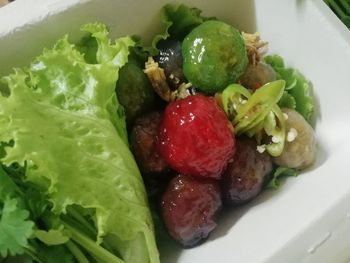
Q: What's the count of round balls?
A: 9